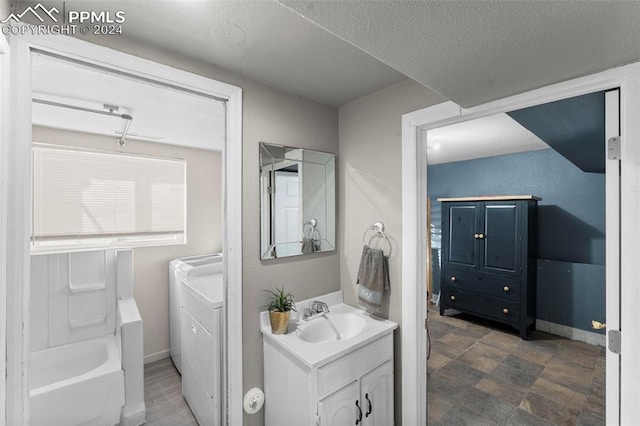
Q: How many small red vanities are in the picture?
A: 0